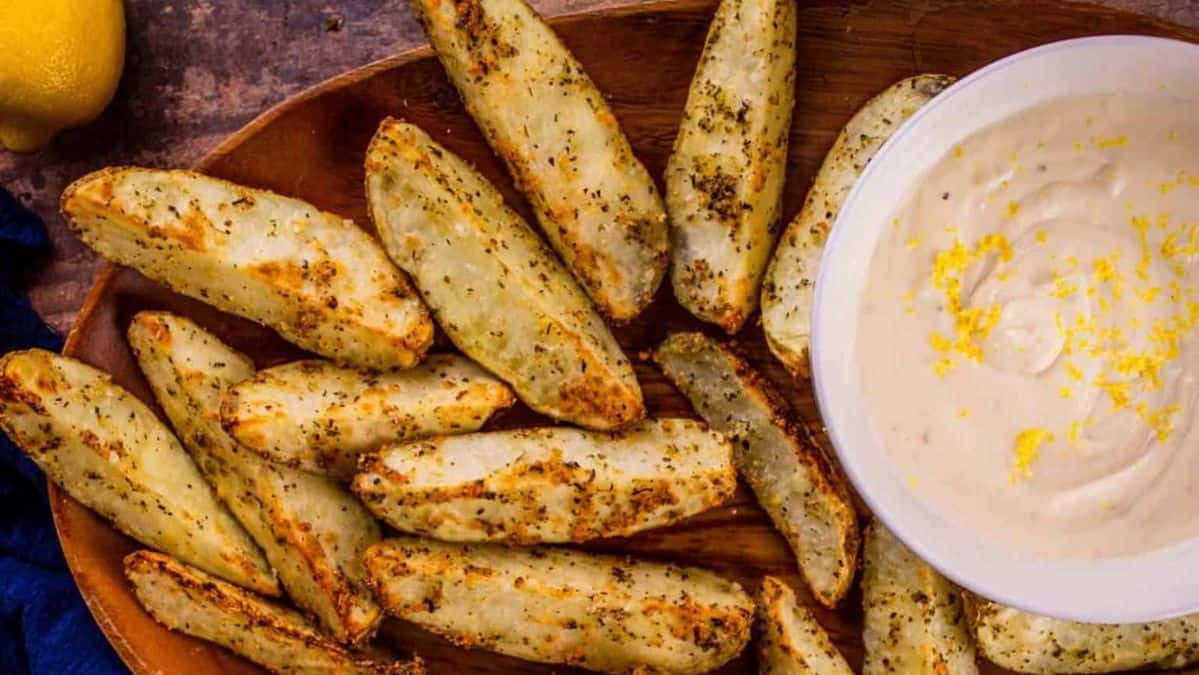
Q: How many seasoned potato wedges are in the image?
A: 15